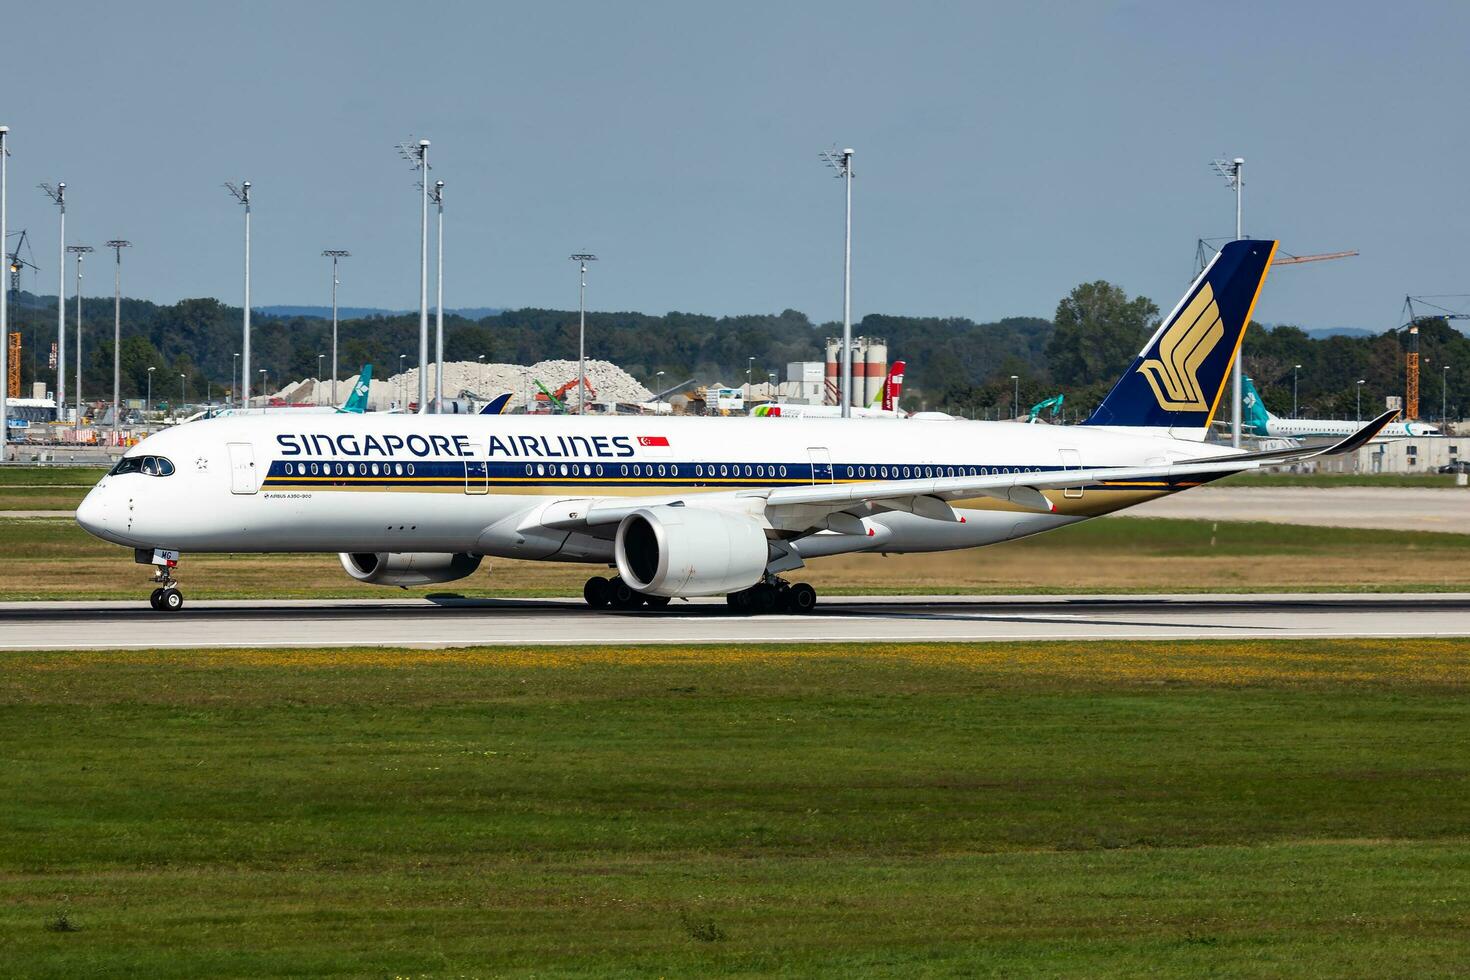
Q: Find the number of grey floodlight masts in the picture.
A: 11